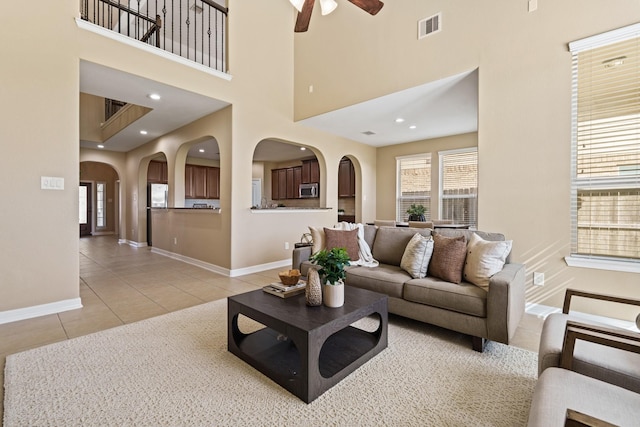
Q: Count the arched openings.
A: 5